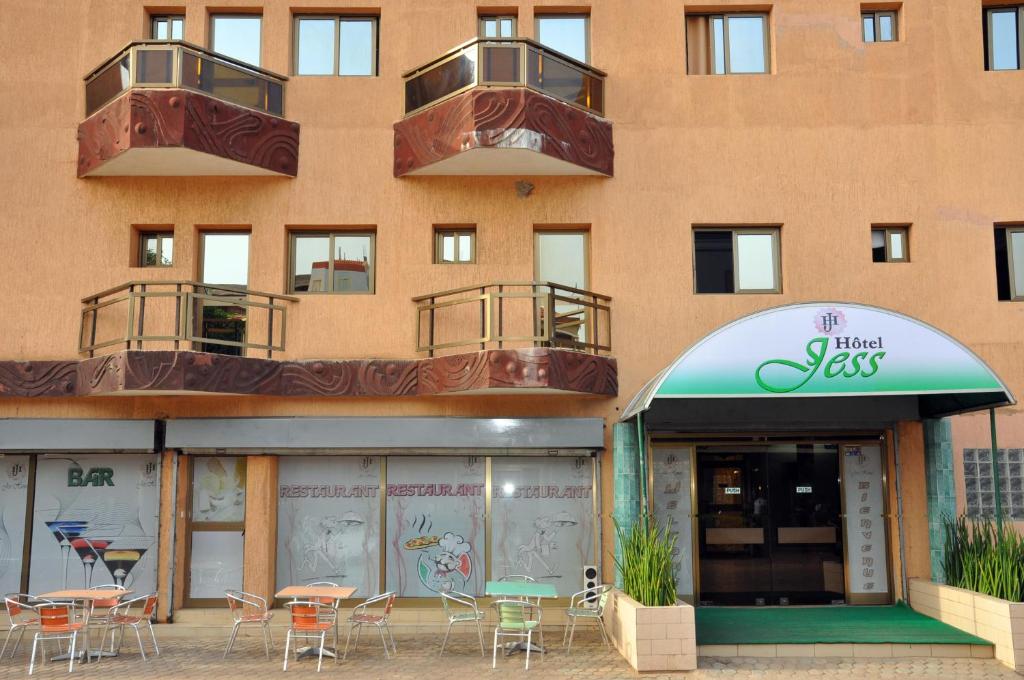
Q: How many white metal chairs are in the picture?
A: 12